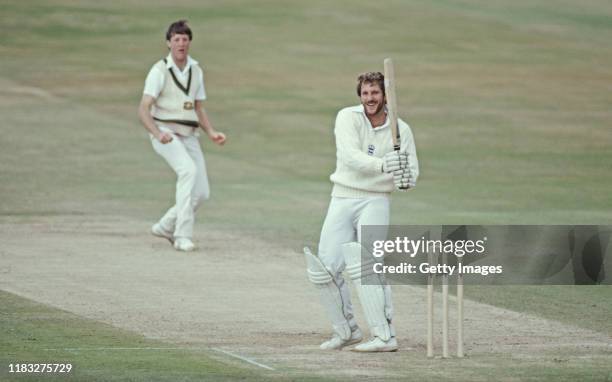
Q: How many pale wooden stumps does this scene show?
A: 3